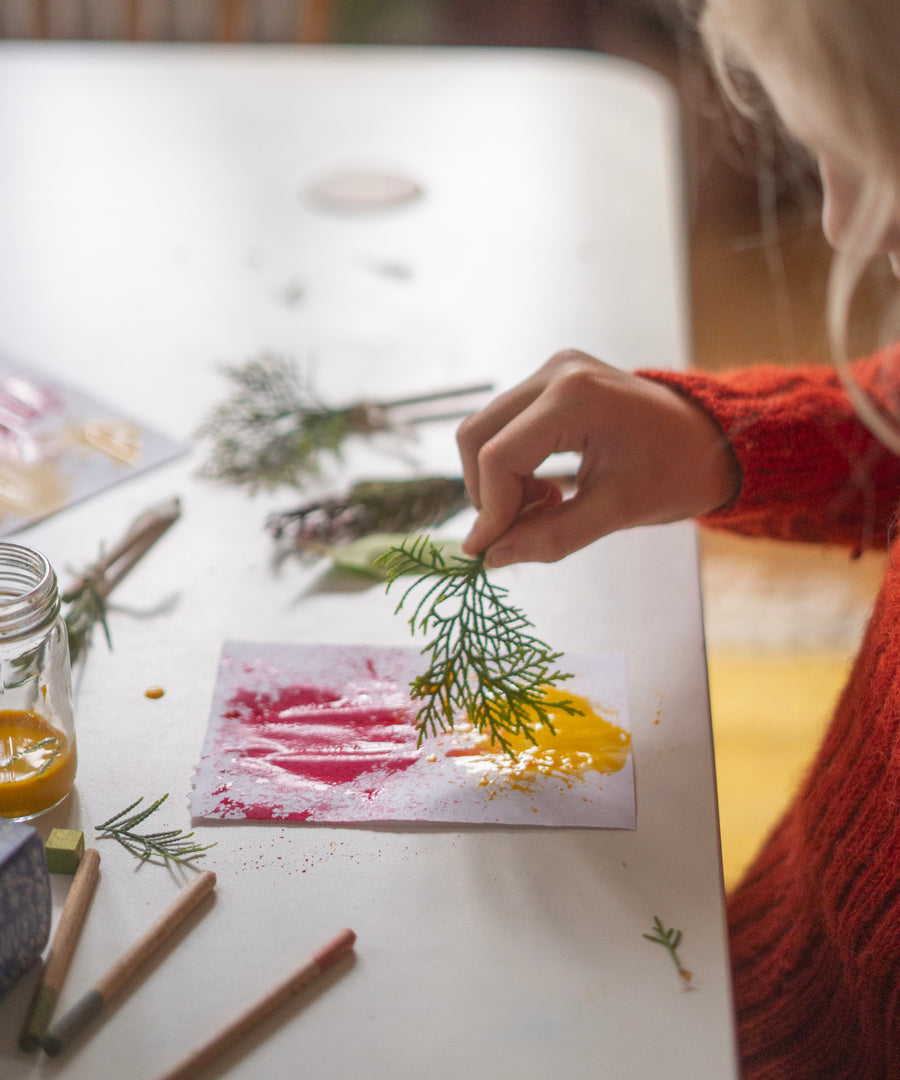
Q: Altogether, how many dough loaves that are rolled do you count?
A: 0